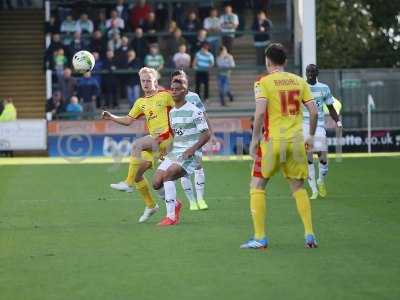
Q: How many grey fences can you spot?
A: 1